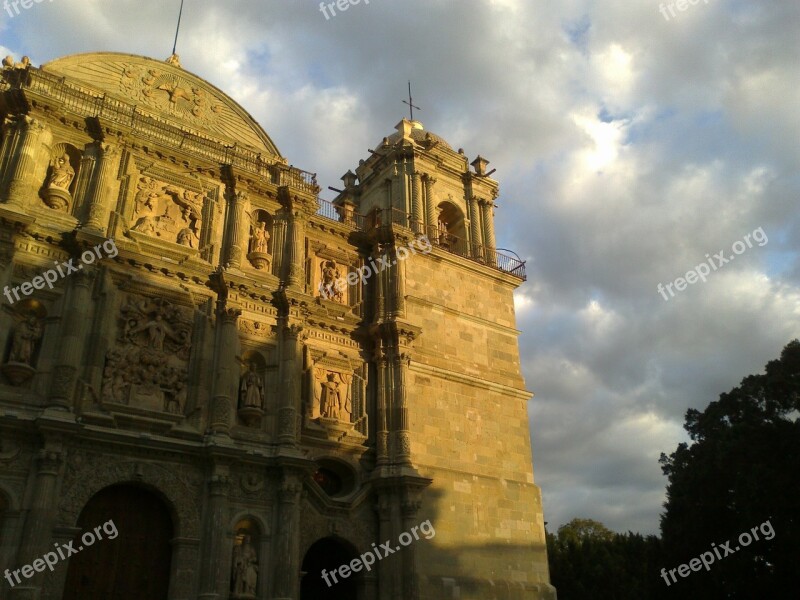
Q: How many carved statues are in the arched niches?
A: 5